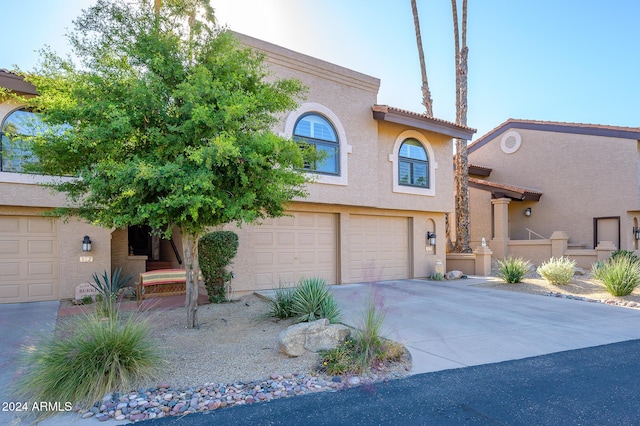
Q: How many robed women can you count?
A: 0